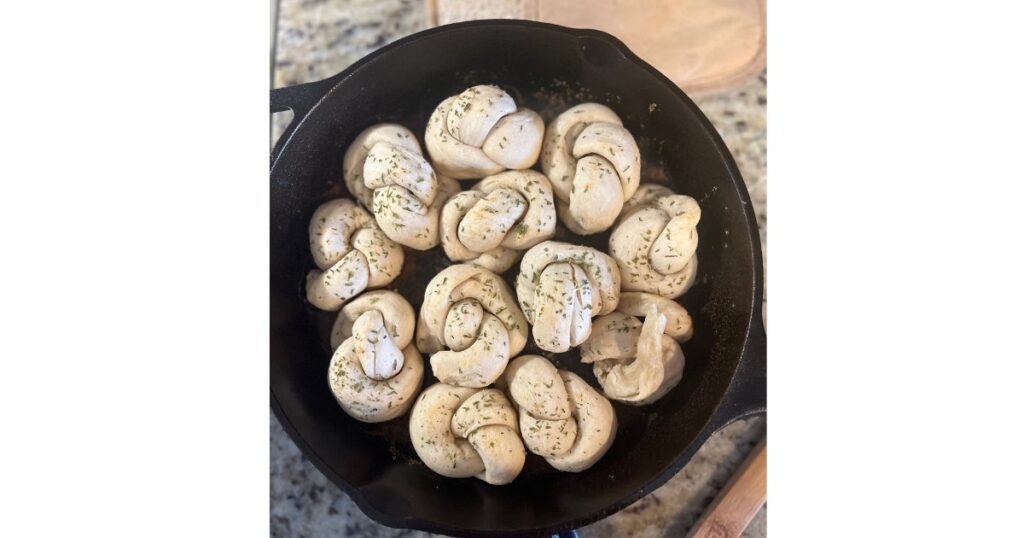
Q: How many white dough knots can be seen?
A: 12